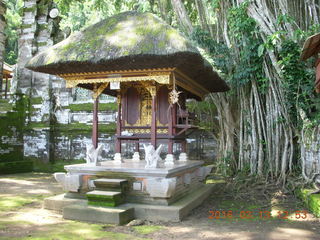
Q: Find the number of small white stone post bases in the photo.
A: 4